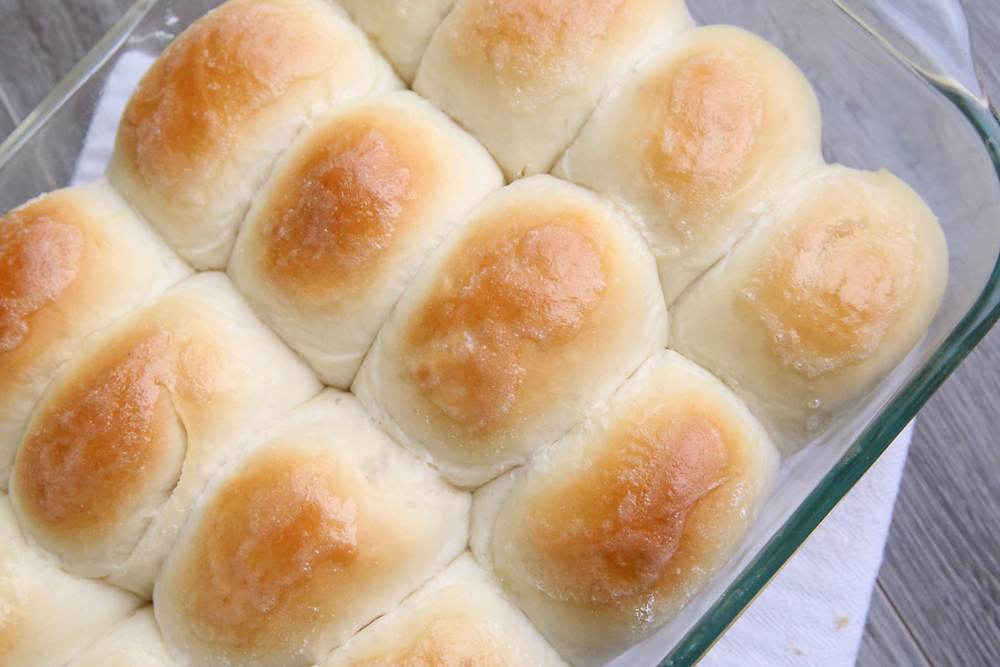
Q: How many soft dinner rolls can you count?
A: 14